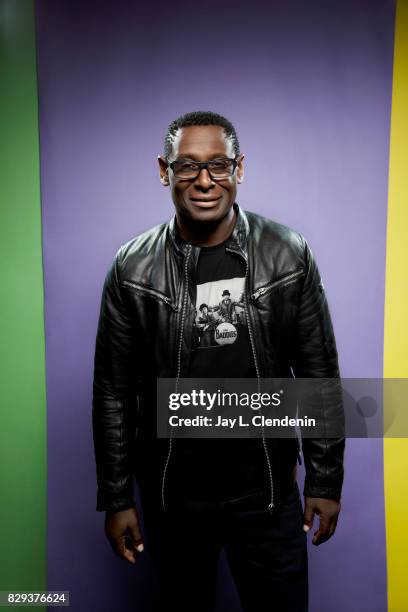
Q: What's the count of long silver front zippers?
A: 2